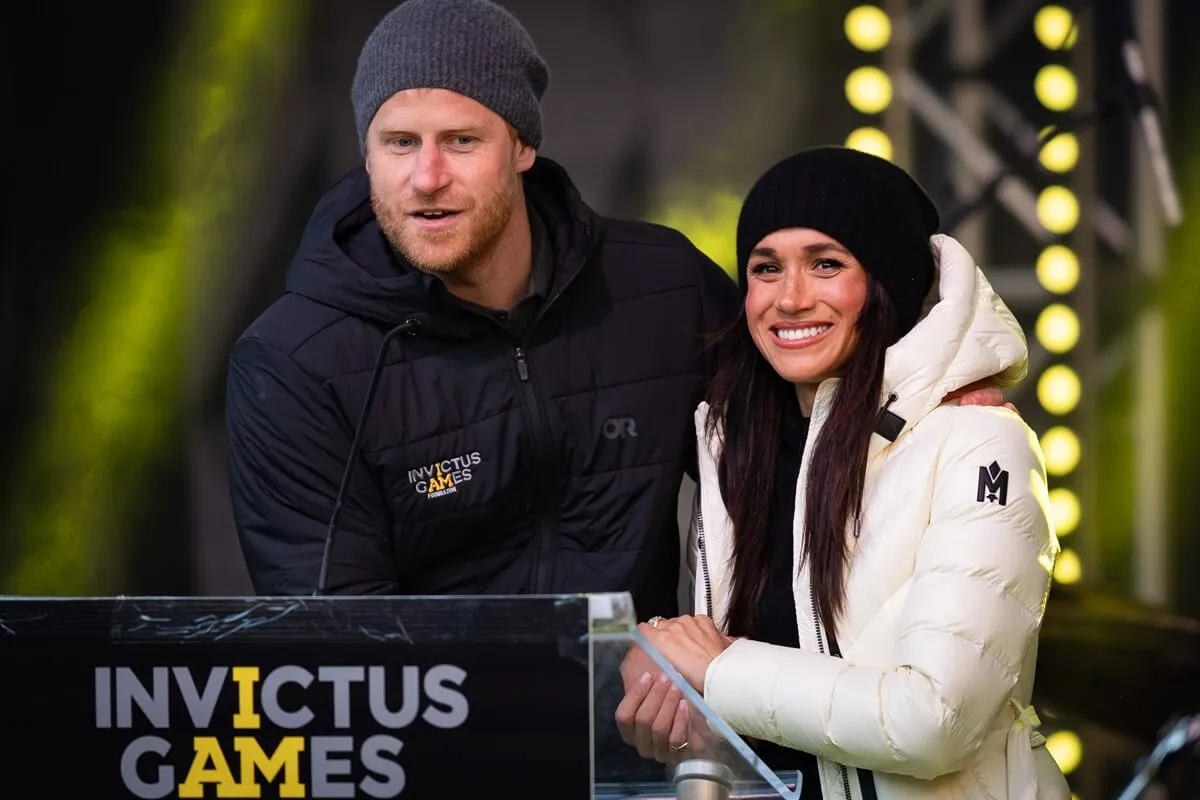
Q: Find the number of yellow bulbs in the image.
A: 14